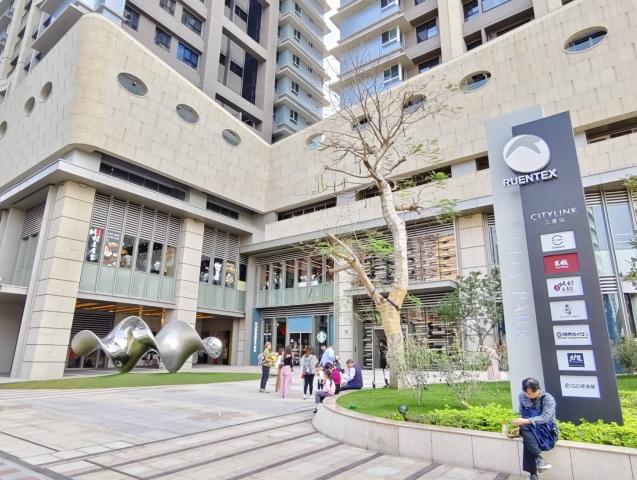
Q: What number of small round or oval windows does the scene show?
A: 11